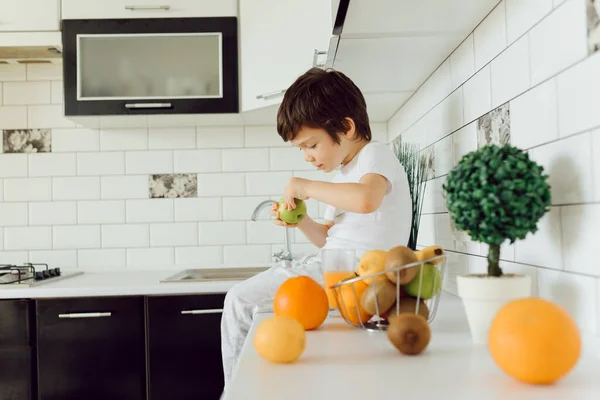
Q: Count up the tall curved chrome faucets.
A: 1